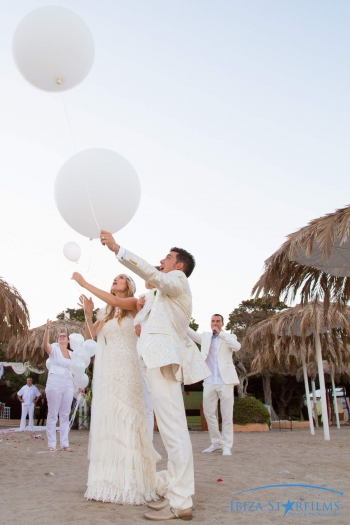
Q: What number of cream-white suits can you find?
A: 2